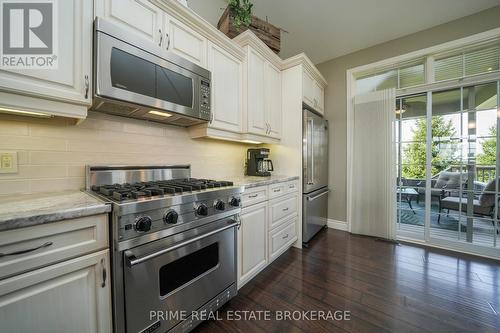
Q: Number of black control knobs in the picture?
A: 5